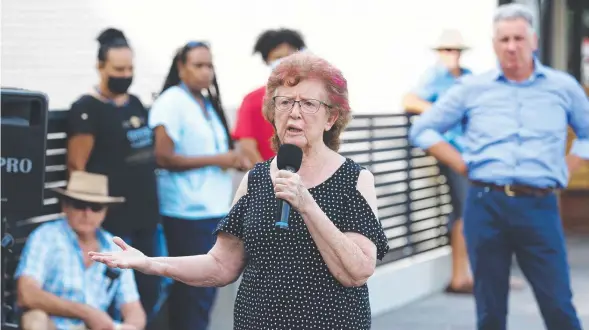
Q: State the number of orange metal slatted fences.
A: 0